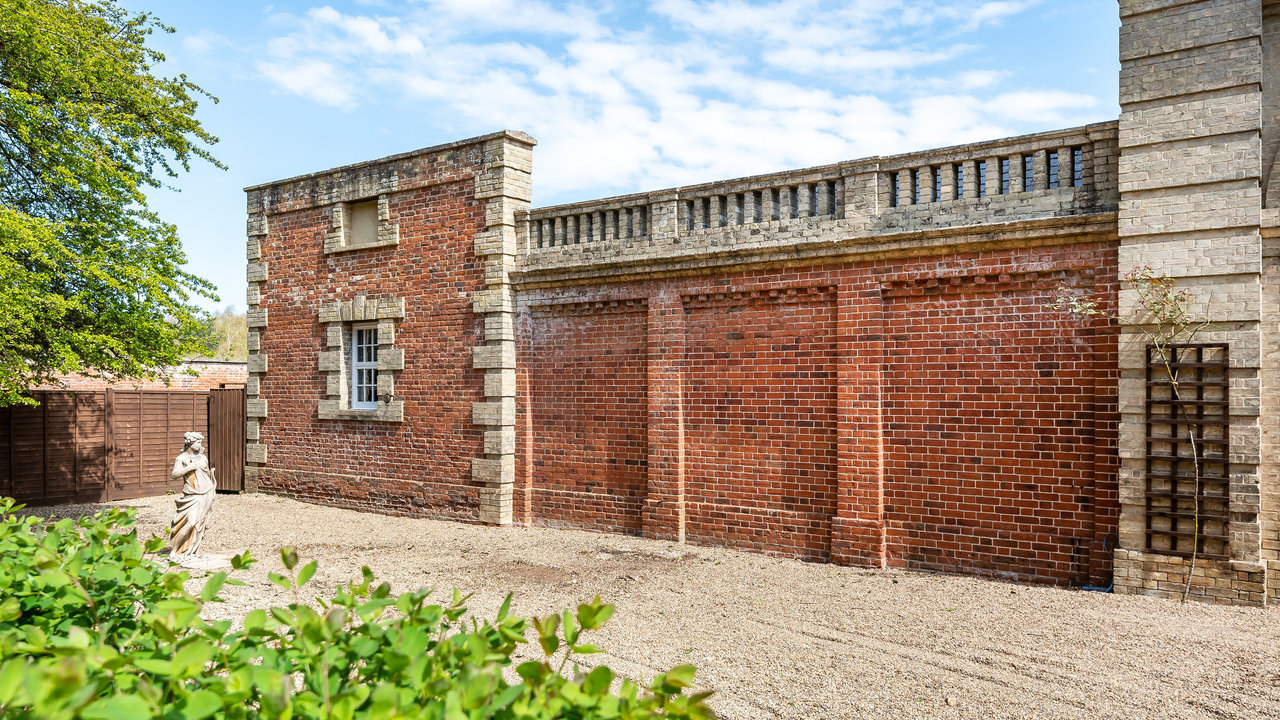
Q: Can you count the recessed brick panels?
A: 3